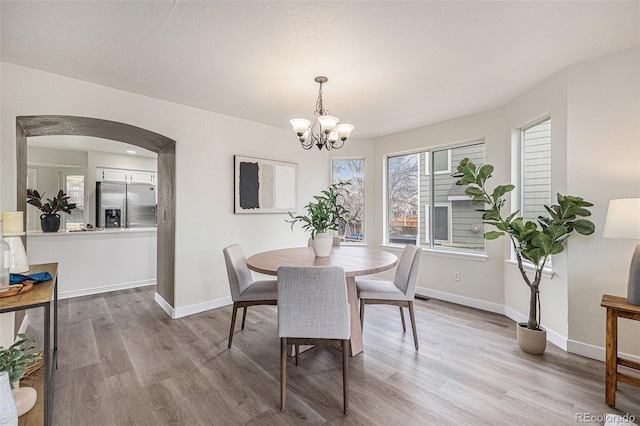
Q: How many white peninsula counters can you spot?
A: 1